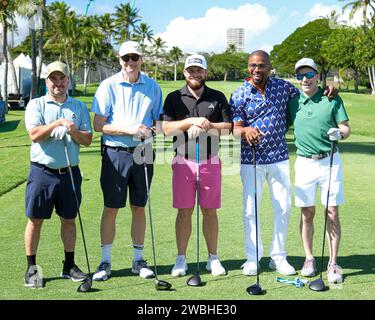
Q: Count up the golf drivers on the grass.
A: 5